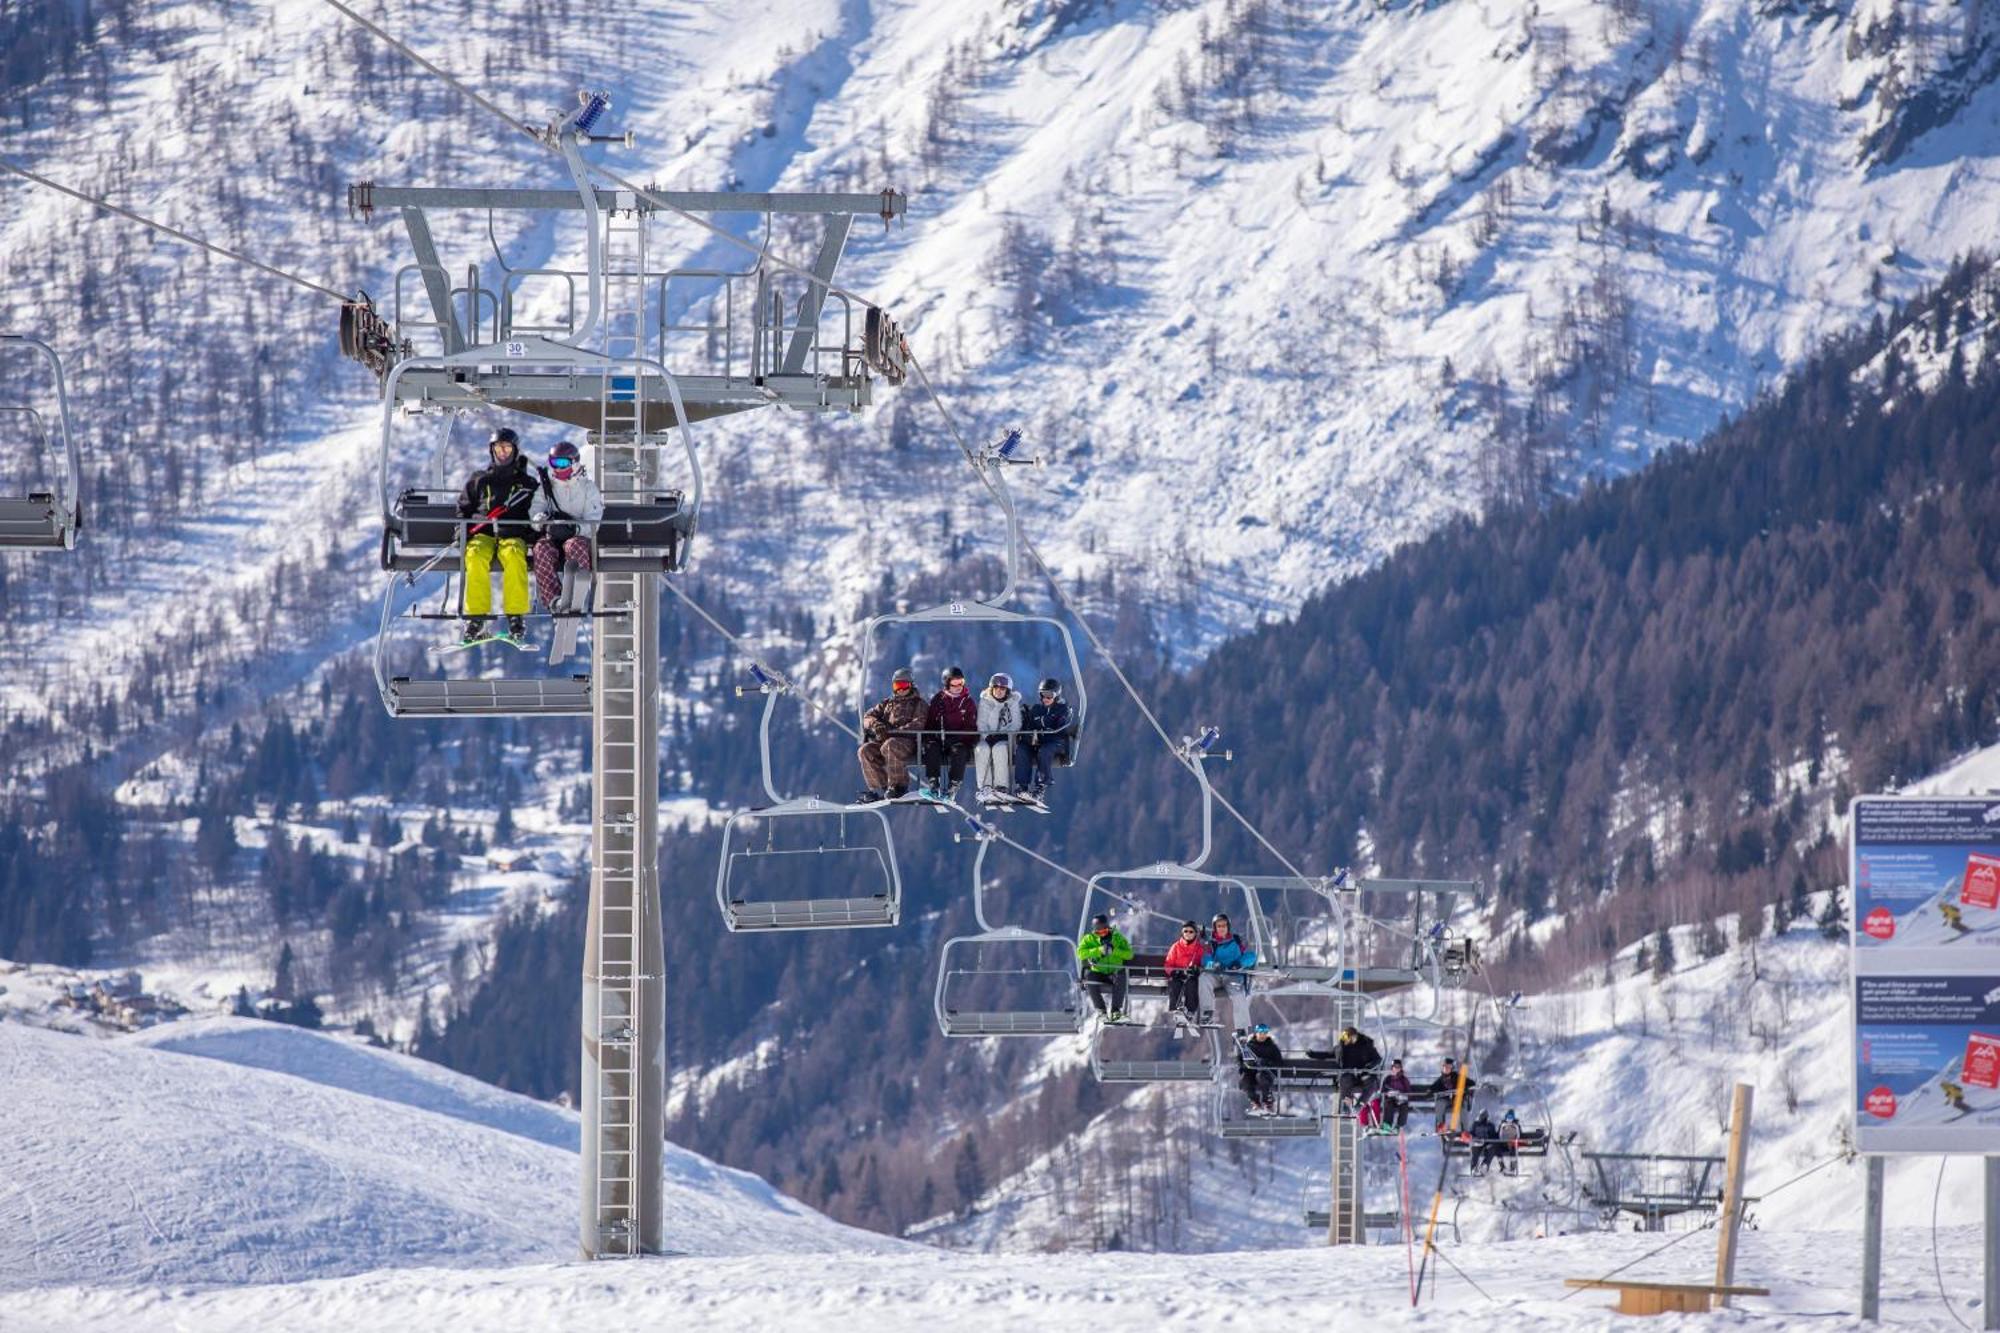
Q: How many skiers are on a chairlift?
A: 15